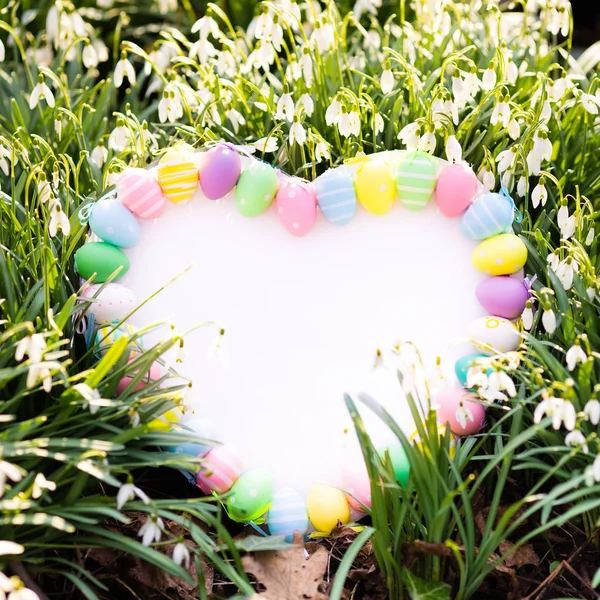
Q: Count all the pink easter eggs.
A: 7